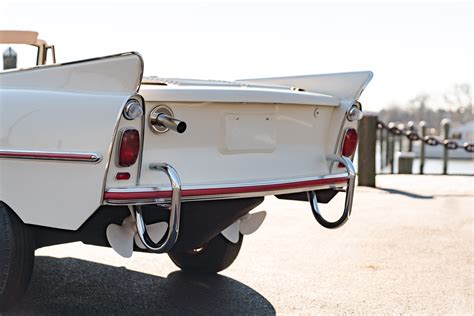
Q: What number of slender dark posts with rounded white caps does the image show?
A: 5